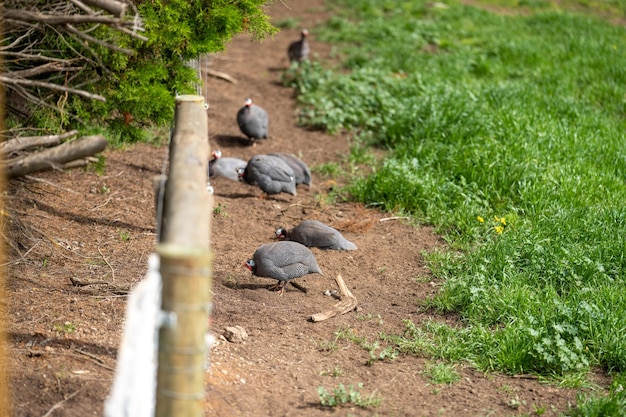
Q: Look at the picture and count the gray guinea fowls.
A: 7